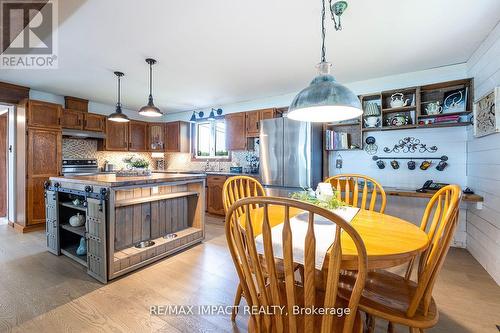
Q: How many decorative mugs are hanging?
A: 5